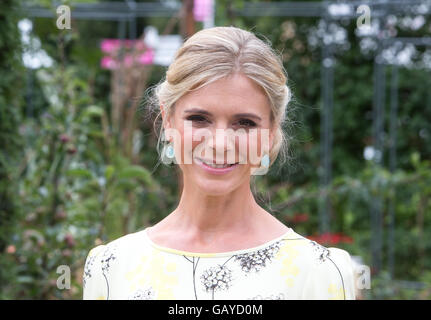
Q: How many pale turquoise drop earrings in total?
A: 2